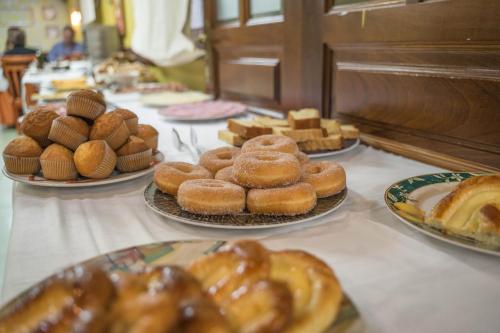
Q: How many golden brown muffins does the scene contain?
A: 10